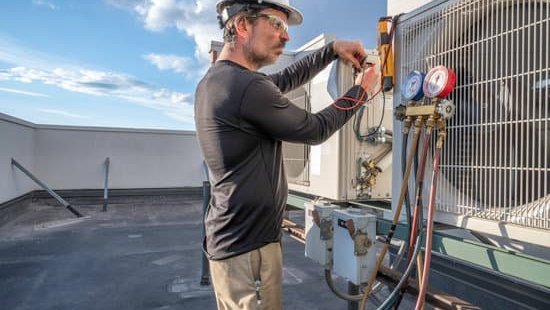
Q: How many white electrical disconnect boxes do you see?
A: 2